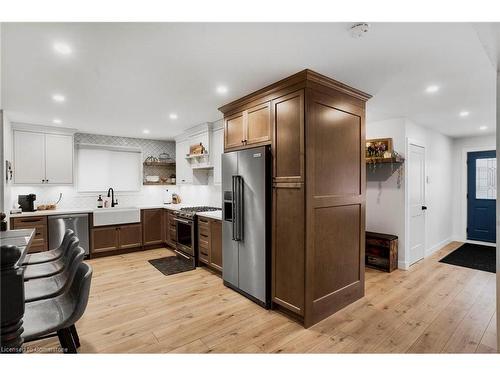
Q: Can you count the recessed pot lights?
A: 9